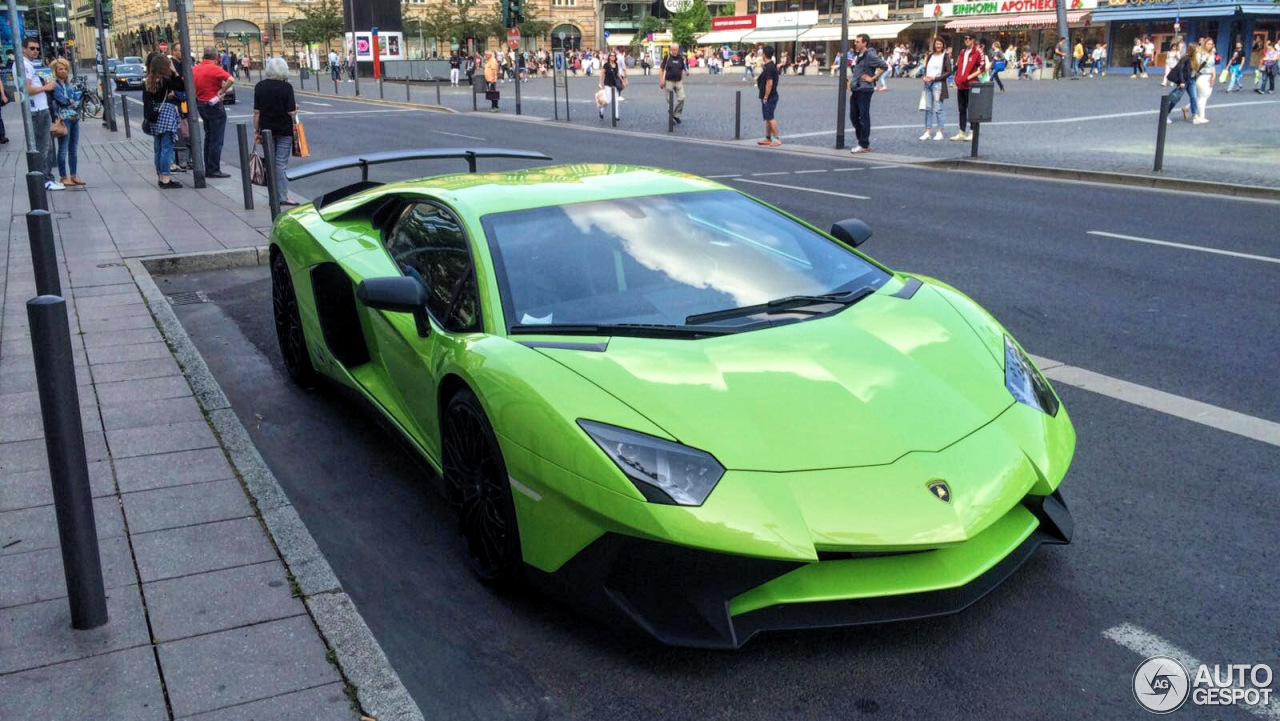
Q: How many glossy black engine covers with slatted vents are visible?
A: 0